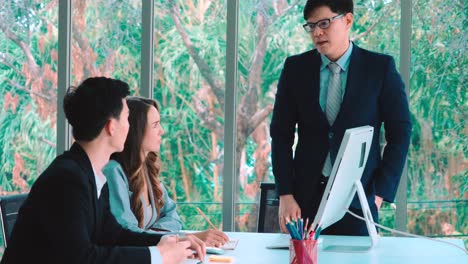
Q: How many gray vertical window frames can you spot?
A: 4